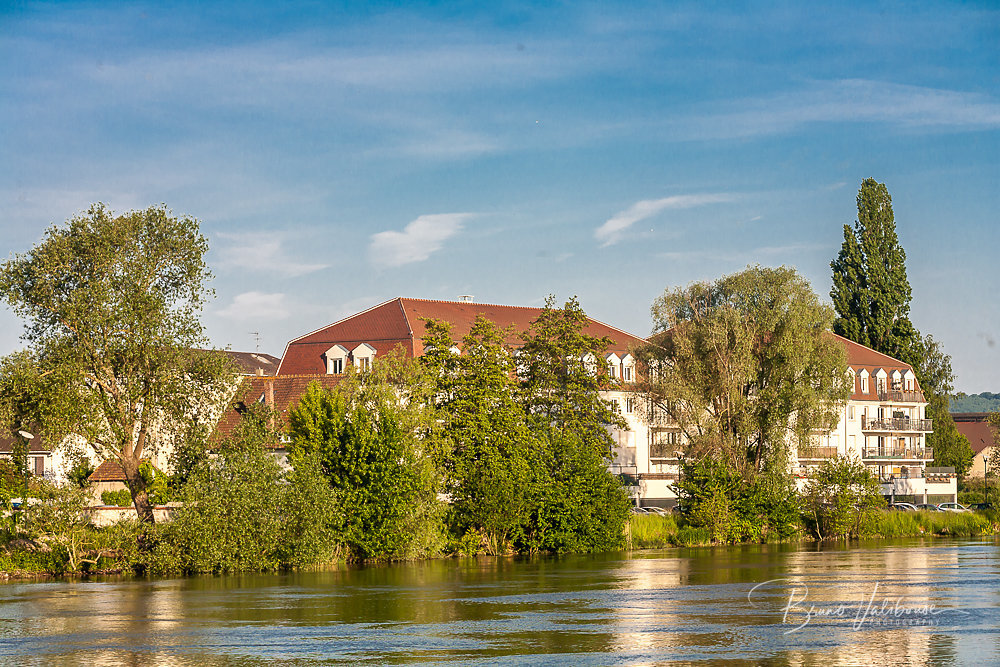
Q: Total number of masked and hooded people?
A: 0